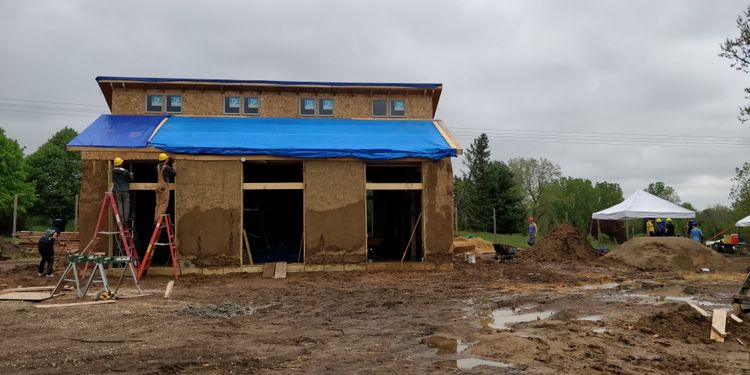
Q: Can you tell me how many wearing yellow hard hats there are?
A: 4